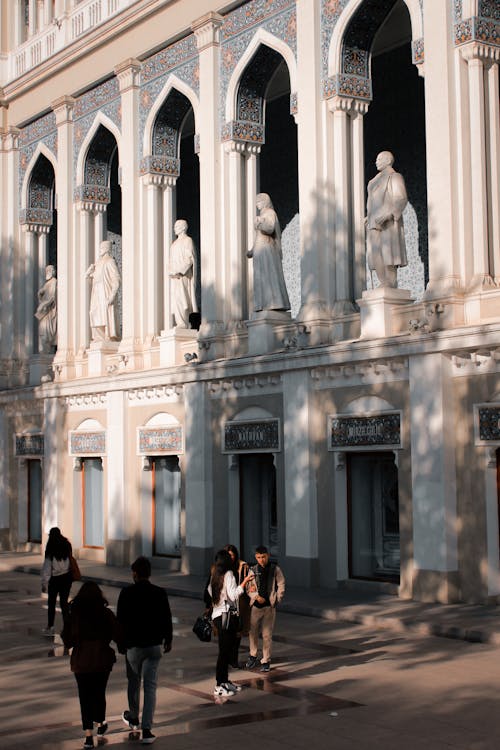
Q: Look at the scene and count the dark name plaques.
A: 4